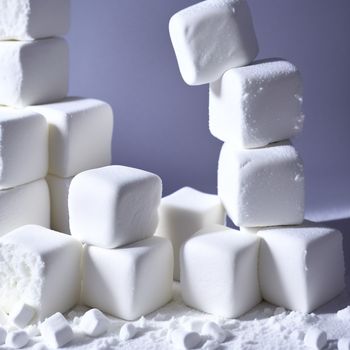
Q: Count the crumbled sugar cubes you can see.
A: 1